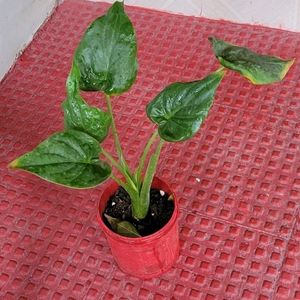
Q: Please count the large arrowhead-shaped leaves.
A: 5